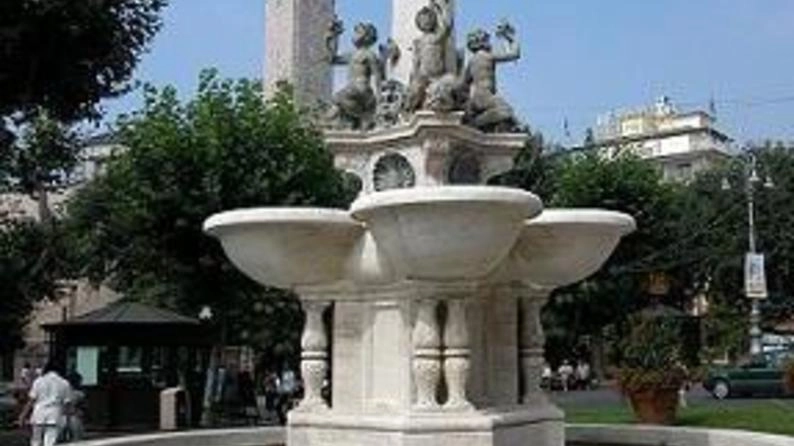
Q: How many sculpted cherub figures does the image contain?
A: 3